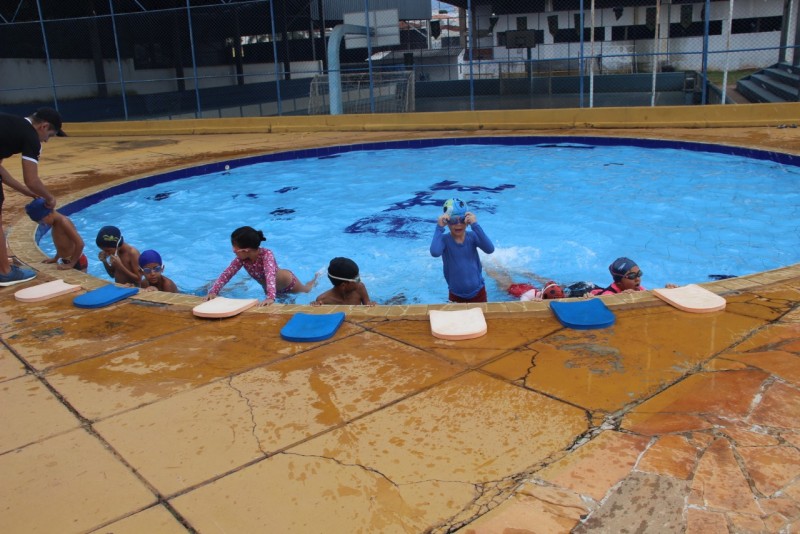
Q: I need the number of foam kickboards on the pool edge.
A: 7